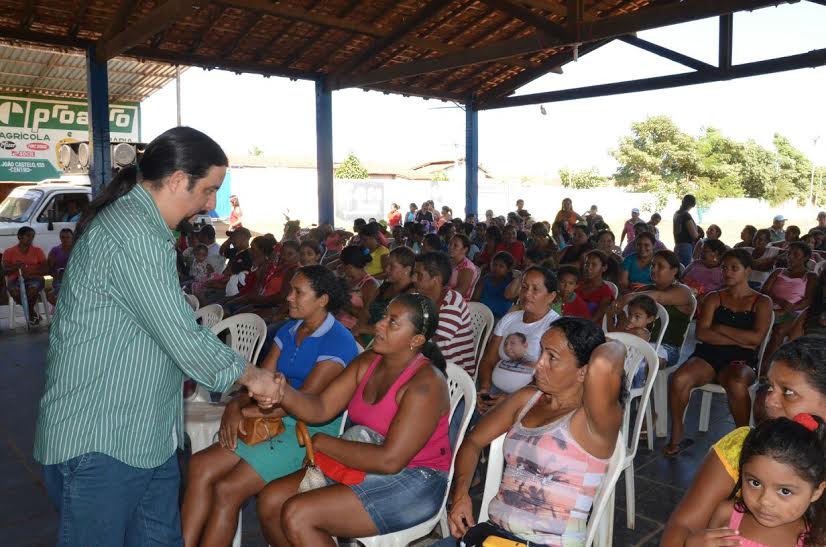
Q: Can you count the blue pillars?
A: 3